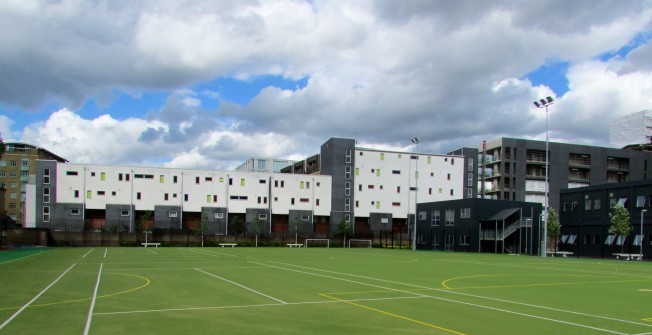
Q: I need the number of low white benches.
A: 5